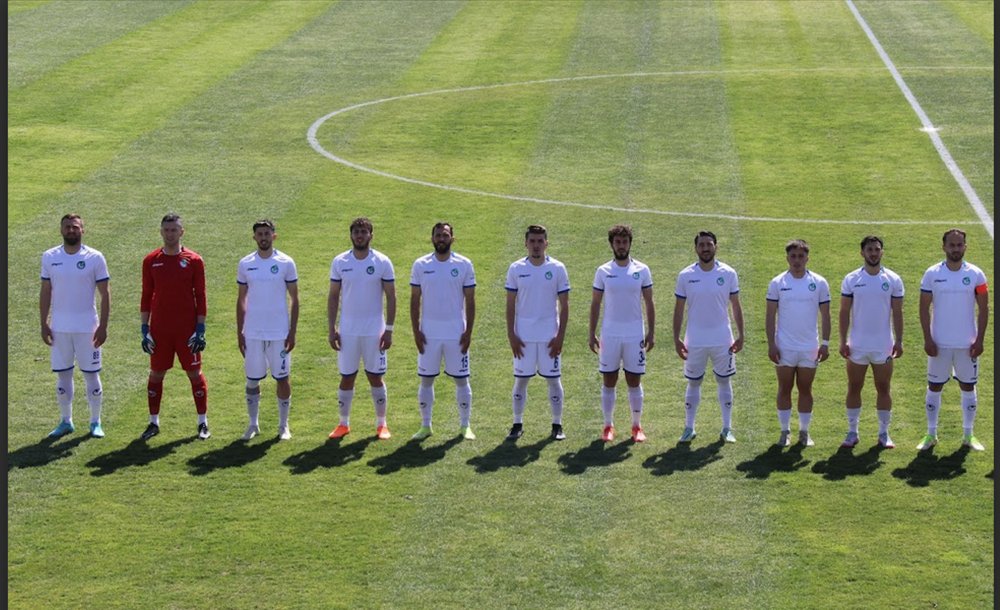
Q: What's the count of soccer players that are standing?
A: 11